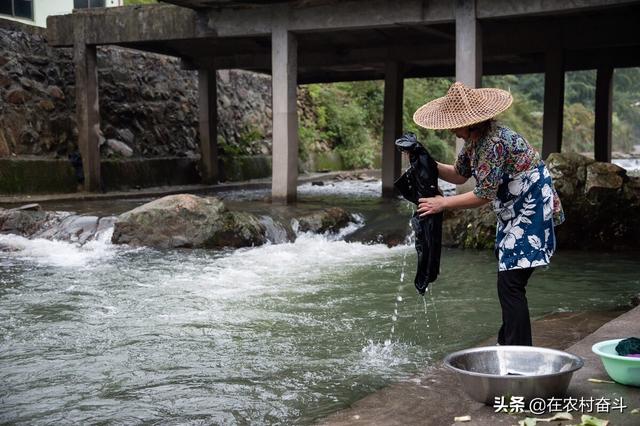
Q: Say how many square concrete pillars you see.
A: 7